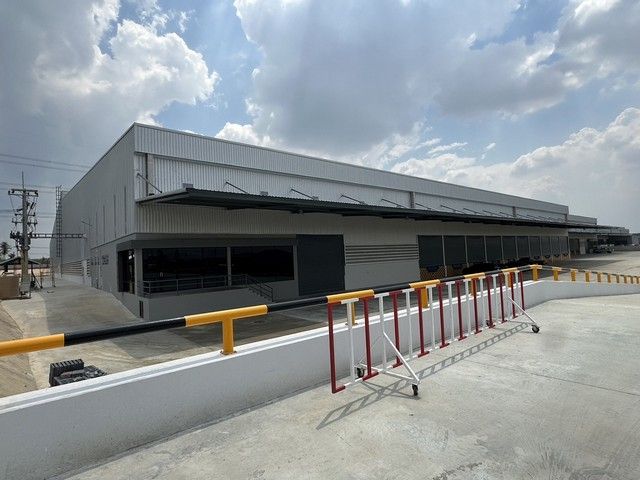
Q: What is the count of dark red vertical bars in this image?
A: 11